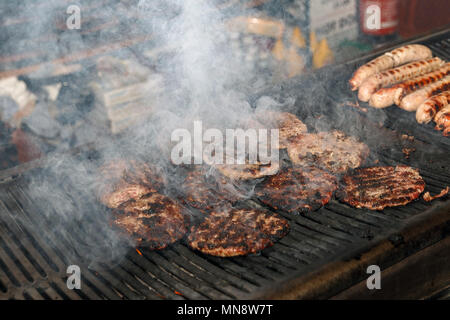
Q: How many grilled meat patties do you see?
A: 9